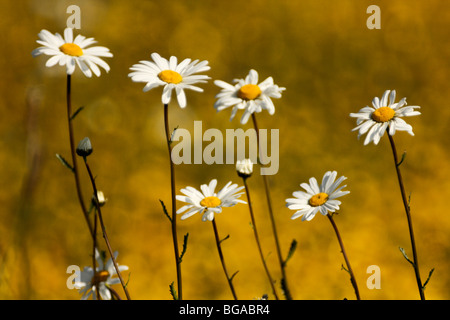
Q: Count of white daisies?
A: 7